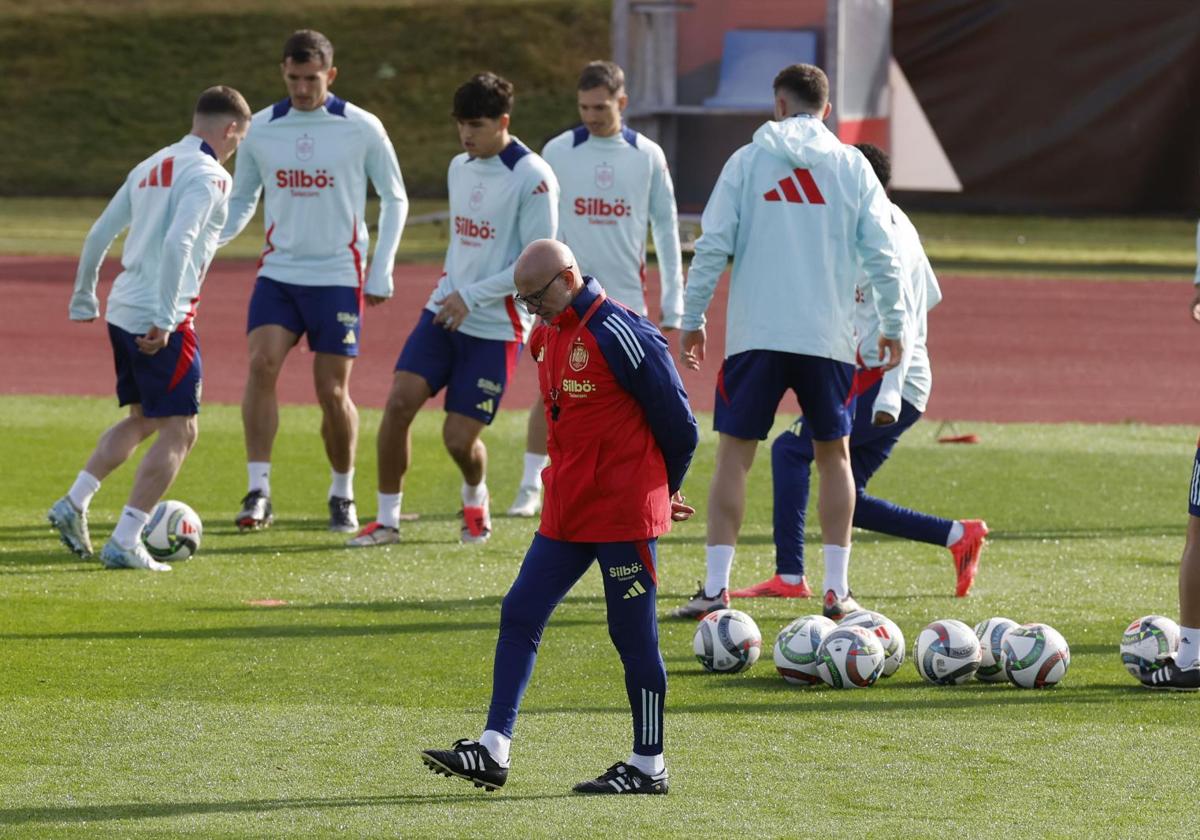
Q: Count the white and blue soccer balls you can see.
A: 9